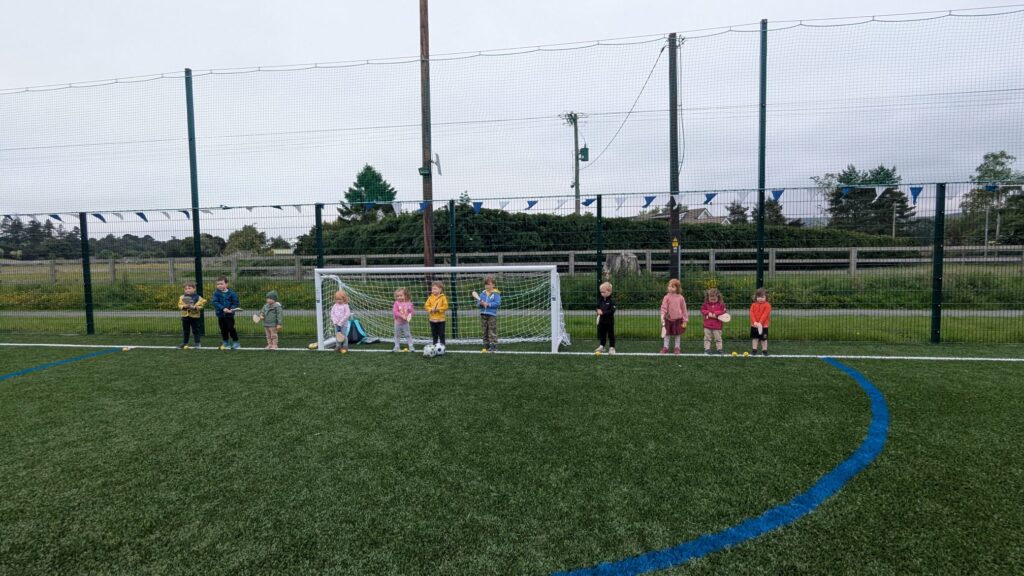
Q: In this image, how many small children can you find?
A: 11